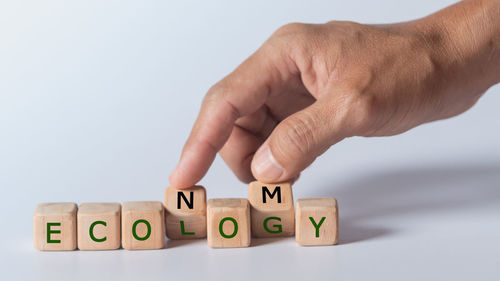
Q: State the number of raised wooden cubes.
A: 2